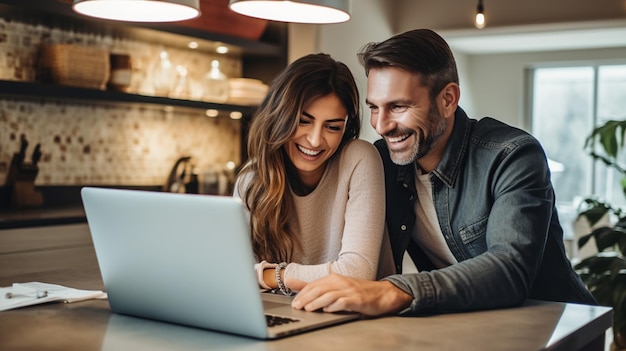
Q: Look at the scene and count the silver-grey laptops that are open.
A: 1